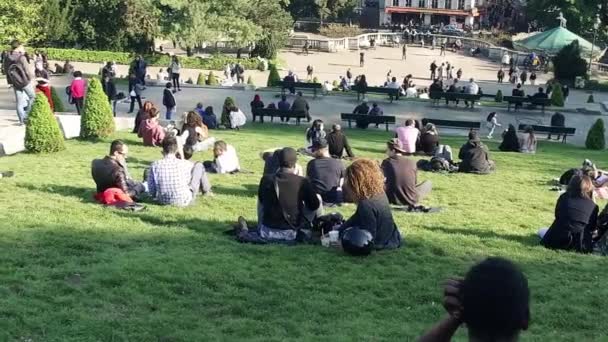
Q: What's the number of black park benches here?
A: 8